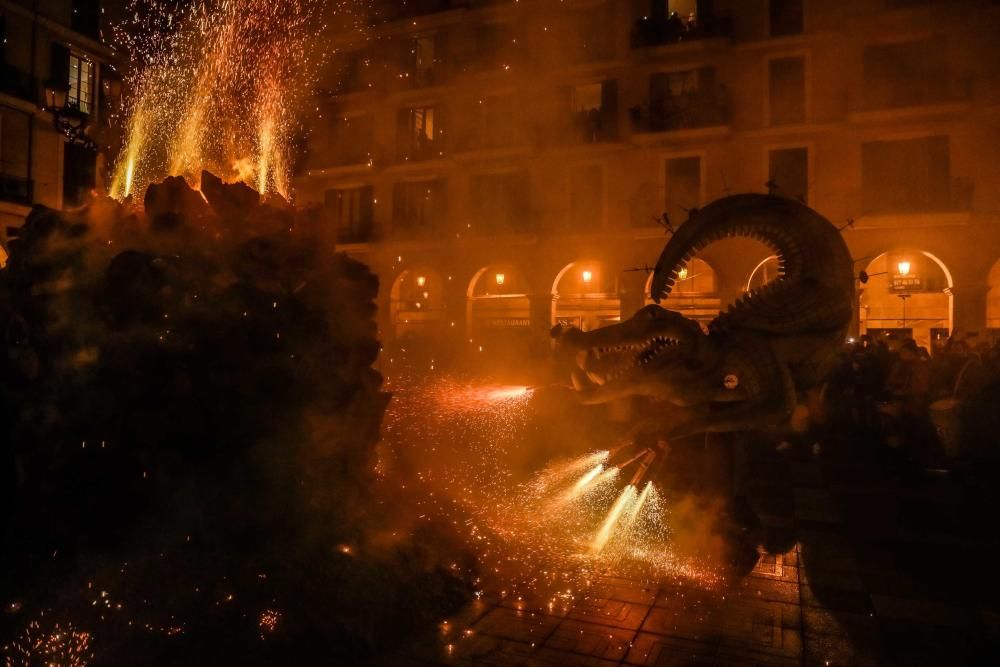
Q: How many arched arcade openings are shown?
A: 7